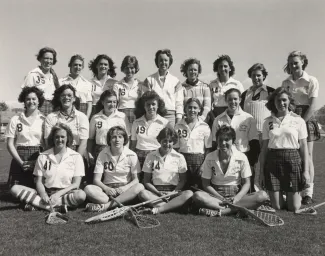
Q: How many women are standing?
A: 9